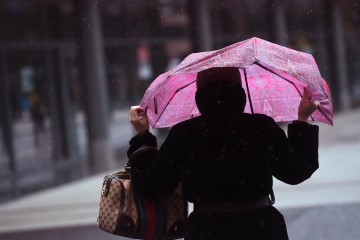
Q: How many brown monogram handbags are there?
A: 1